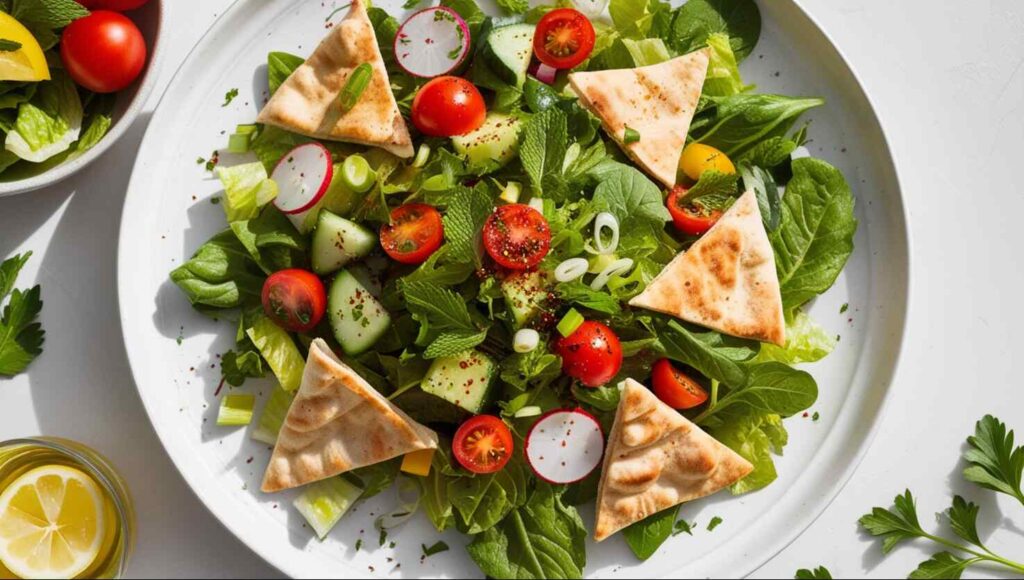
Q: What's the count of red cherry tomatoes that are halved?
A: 7